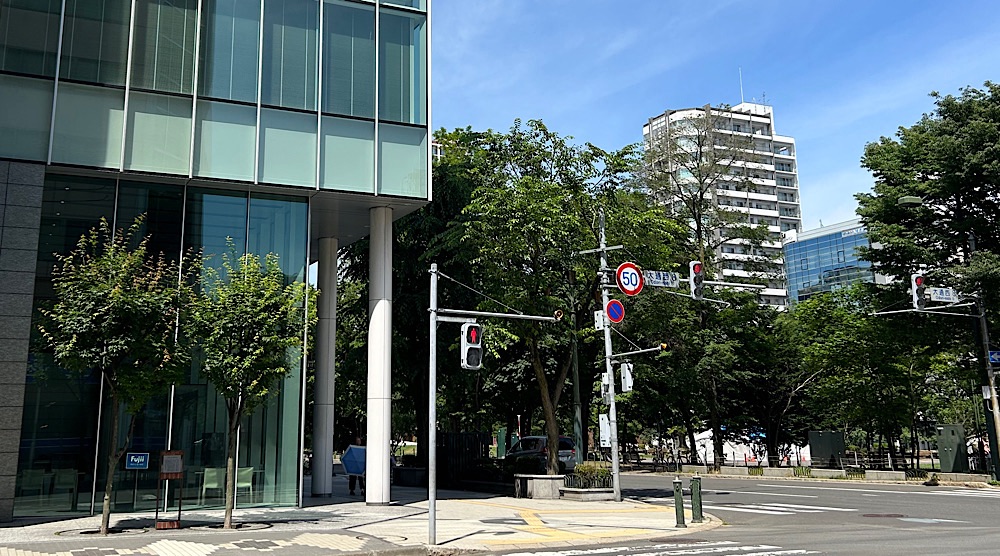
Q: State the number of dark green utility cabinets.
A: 2